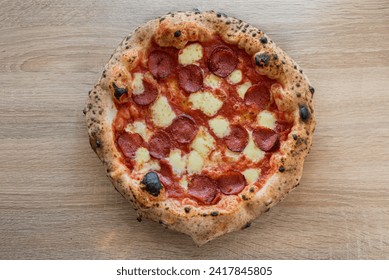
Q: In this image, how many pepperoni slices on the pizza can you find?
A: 12